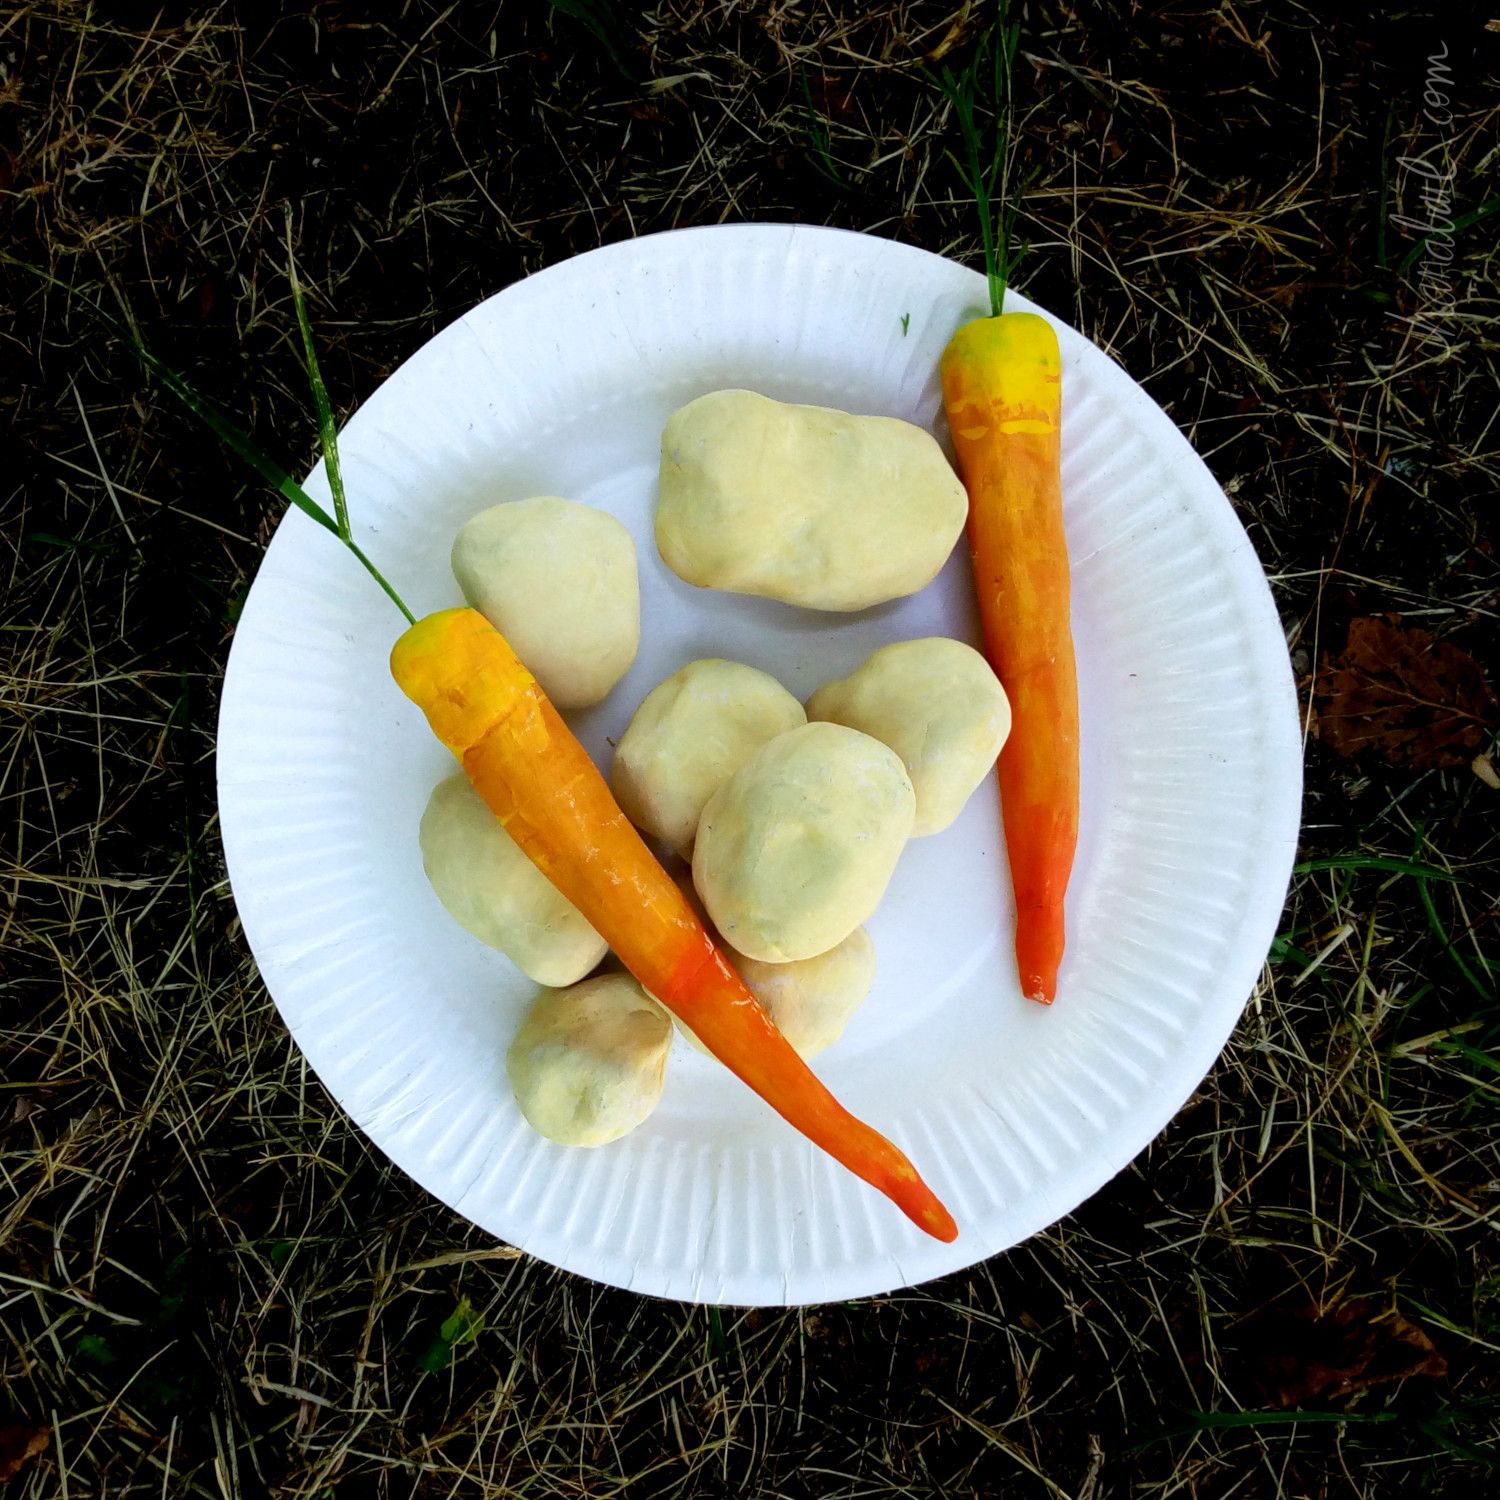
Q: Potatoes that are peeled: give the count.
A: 8